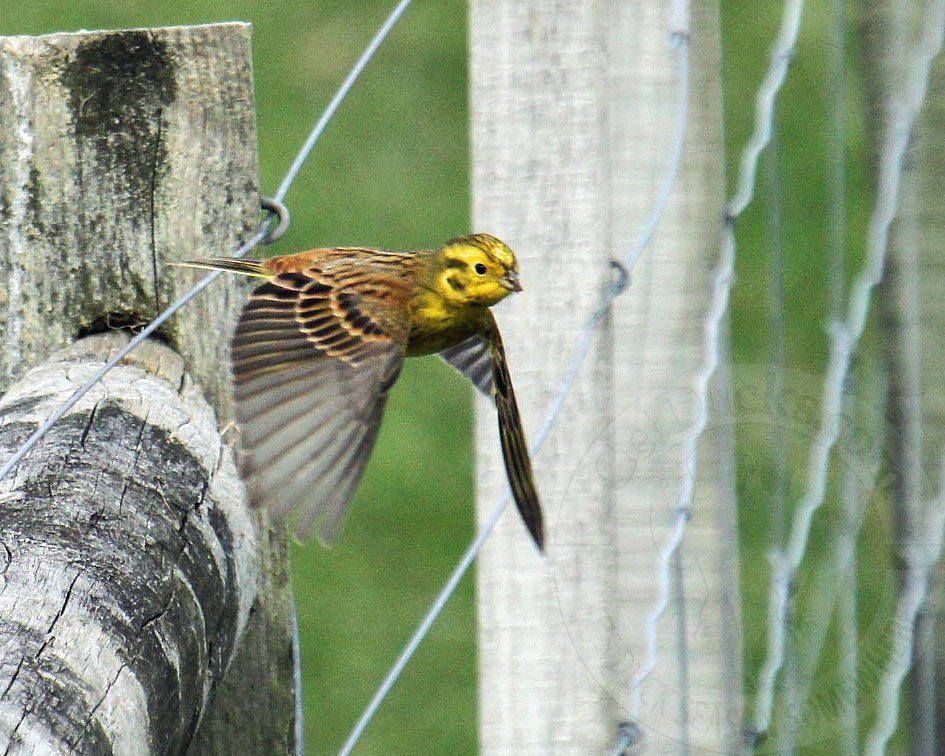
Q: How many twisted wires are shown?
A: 3